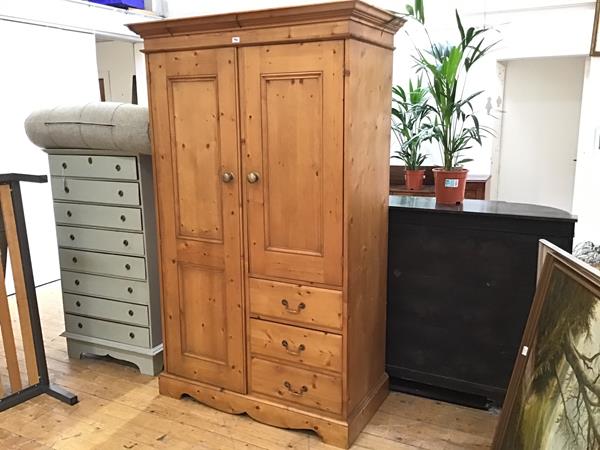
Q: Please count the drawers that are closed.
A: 11